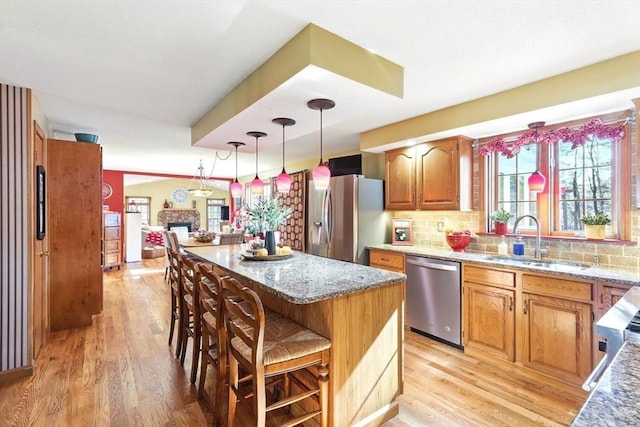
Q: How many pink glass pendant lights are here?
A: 5